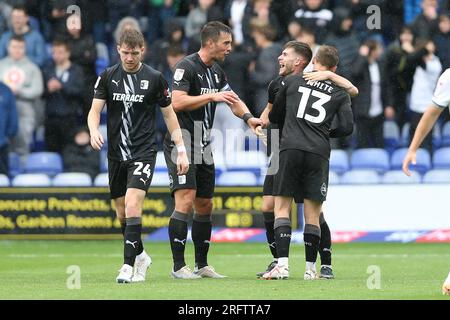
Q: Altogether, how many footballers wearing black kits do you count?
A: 4